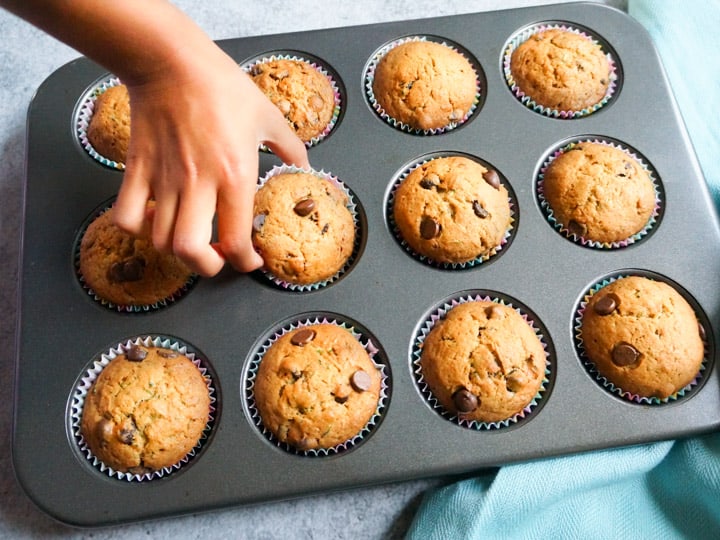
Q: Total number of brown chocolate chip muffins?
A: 12